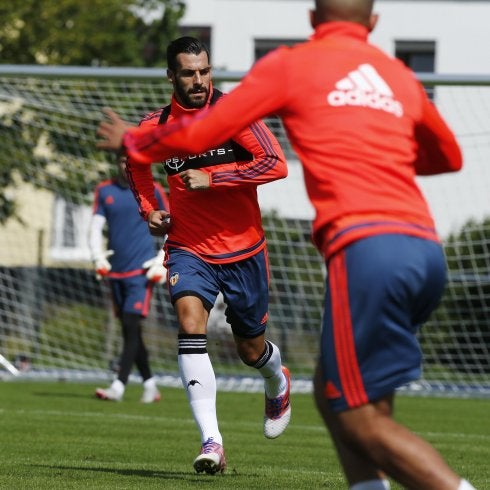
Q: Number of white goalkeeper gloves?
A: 2